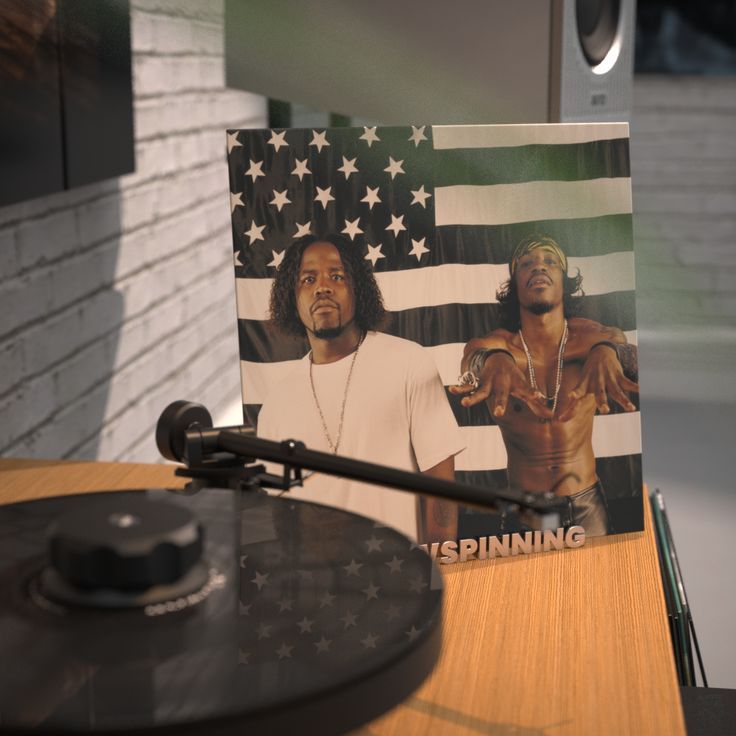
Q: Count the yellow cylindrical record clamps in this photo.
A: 0